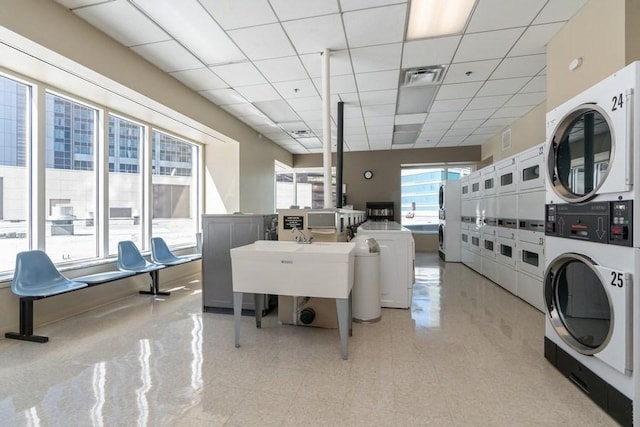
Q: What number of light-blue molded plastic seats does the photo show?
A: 3